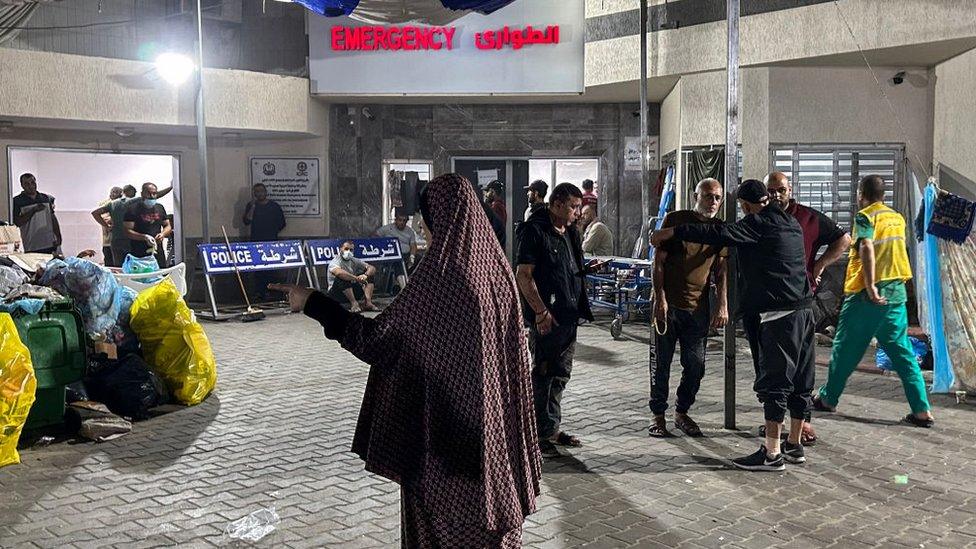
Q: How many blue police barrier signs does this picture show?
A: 2